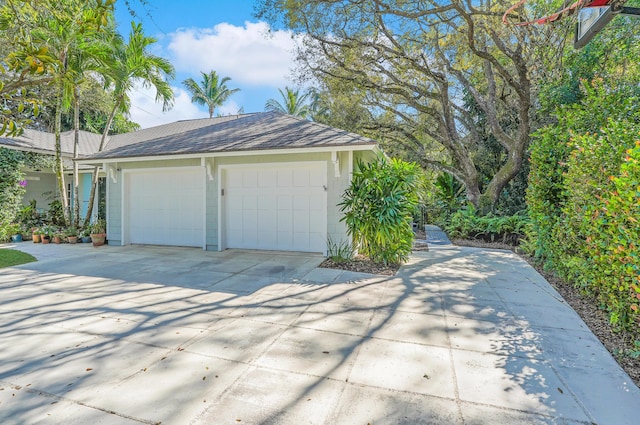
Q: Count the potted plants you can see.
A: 7